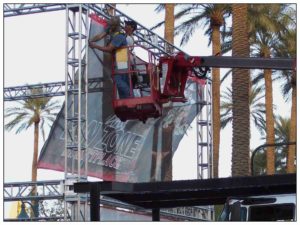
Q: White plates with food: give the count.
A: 0